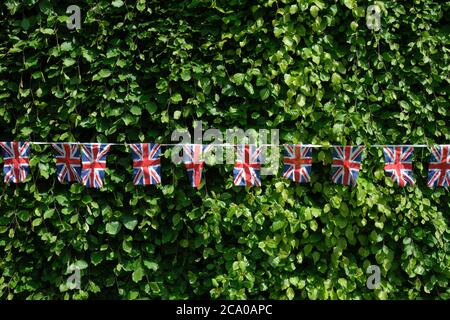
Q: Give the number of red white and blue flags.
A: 10